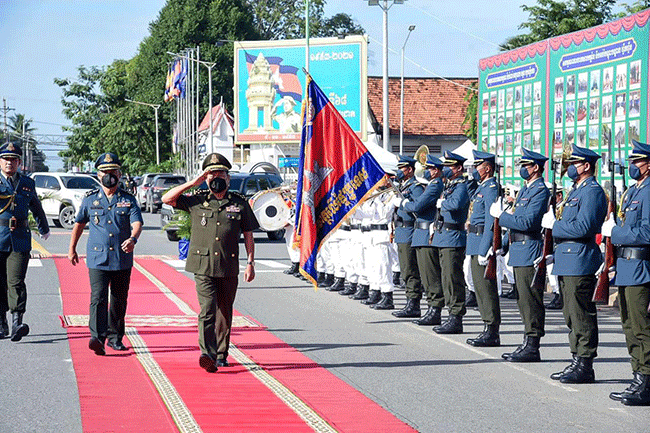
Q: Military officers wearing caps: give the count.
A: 10